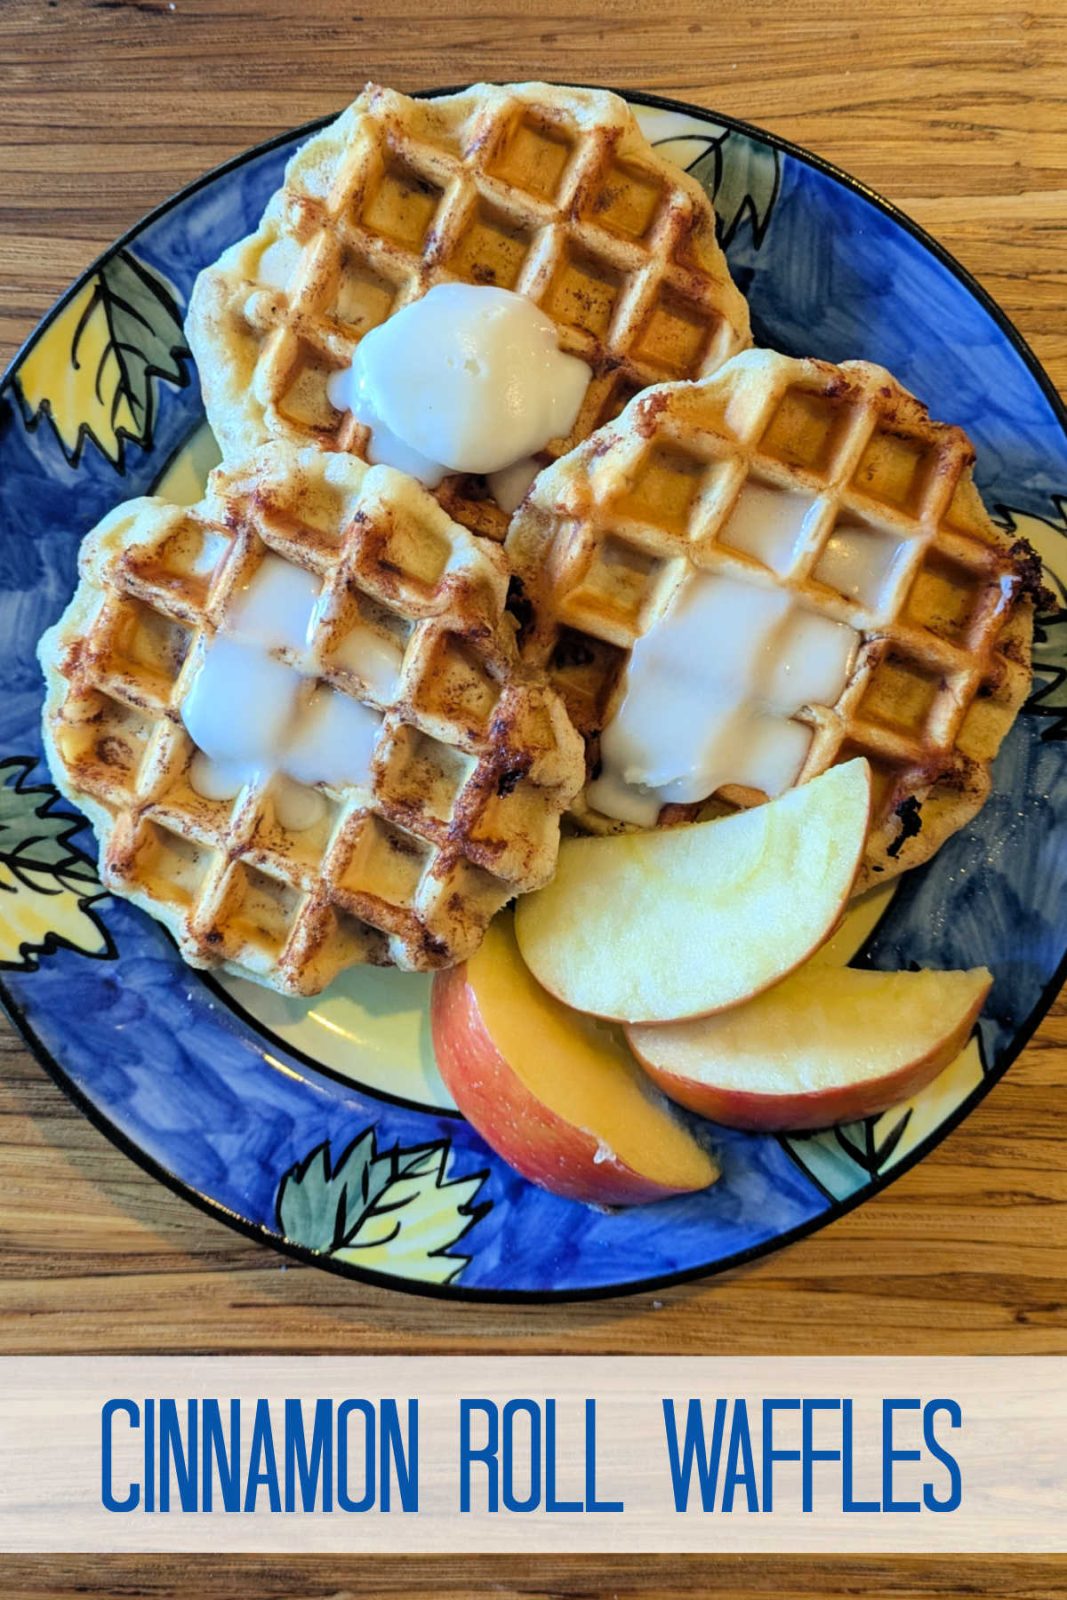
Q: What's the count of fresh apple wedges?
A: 3